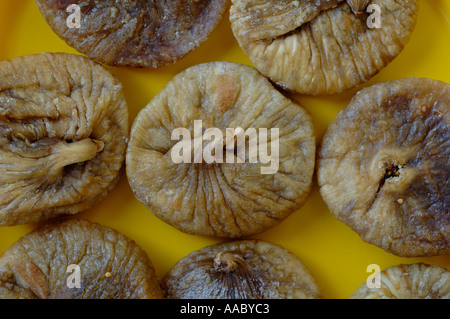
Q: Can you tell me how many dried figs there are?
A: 8